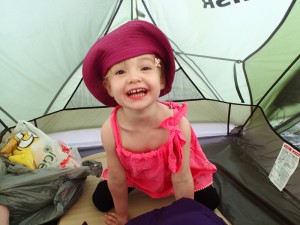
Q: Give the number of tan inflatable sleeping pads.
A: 1